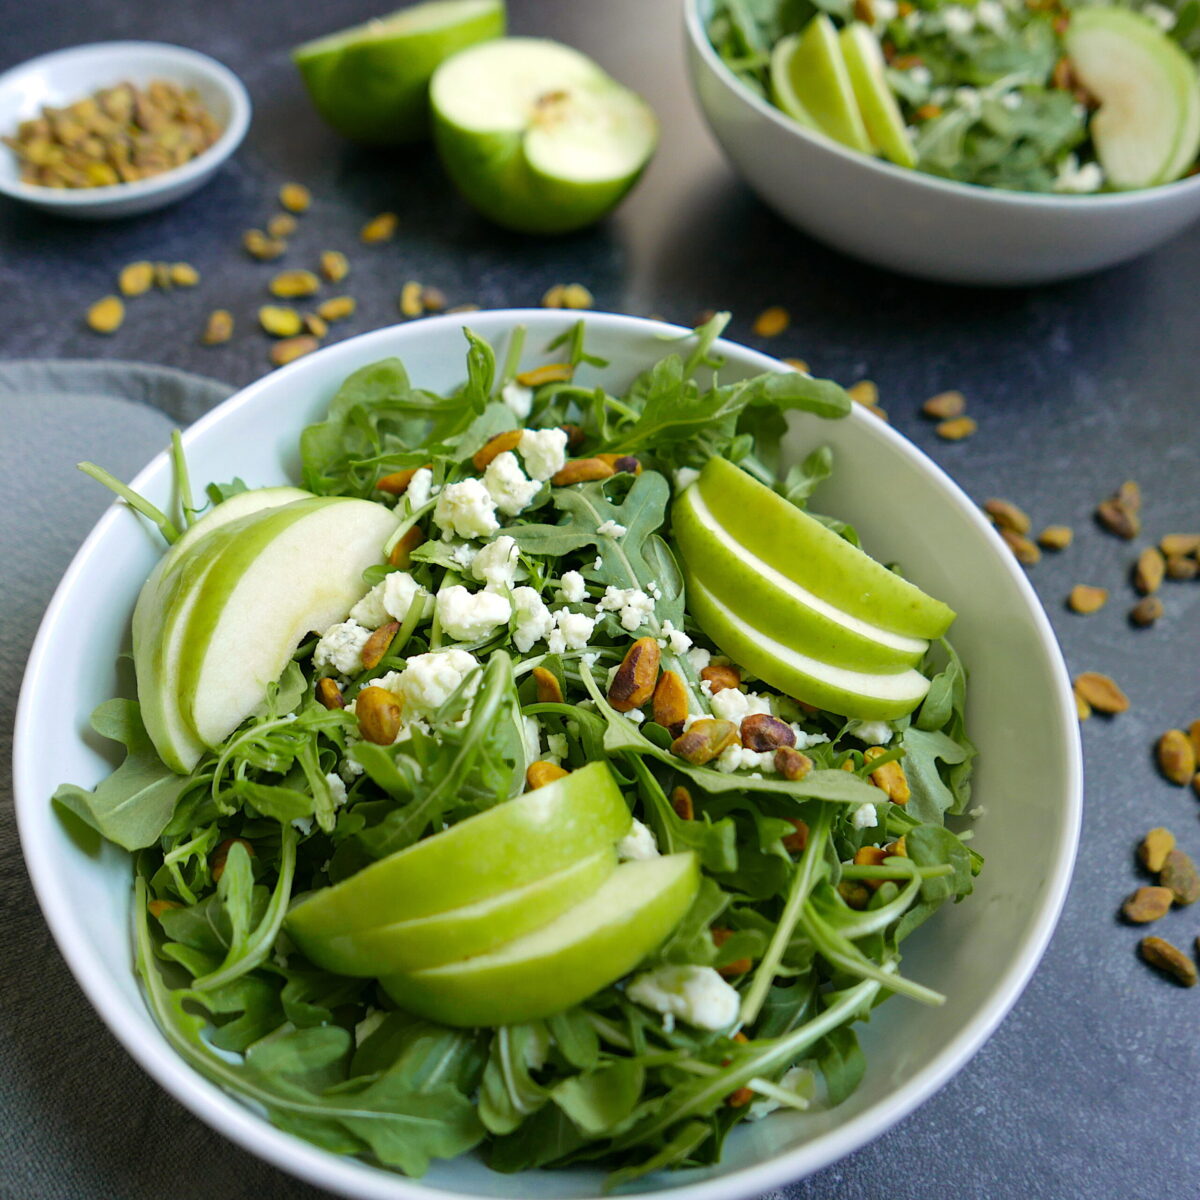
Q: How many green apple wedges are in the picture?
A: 14